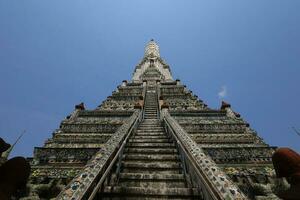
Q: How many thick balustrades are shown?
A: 2